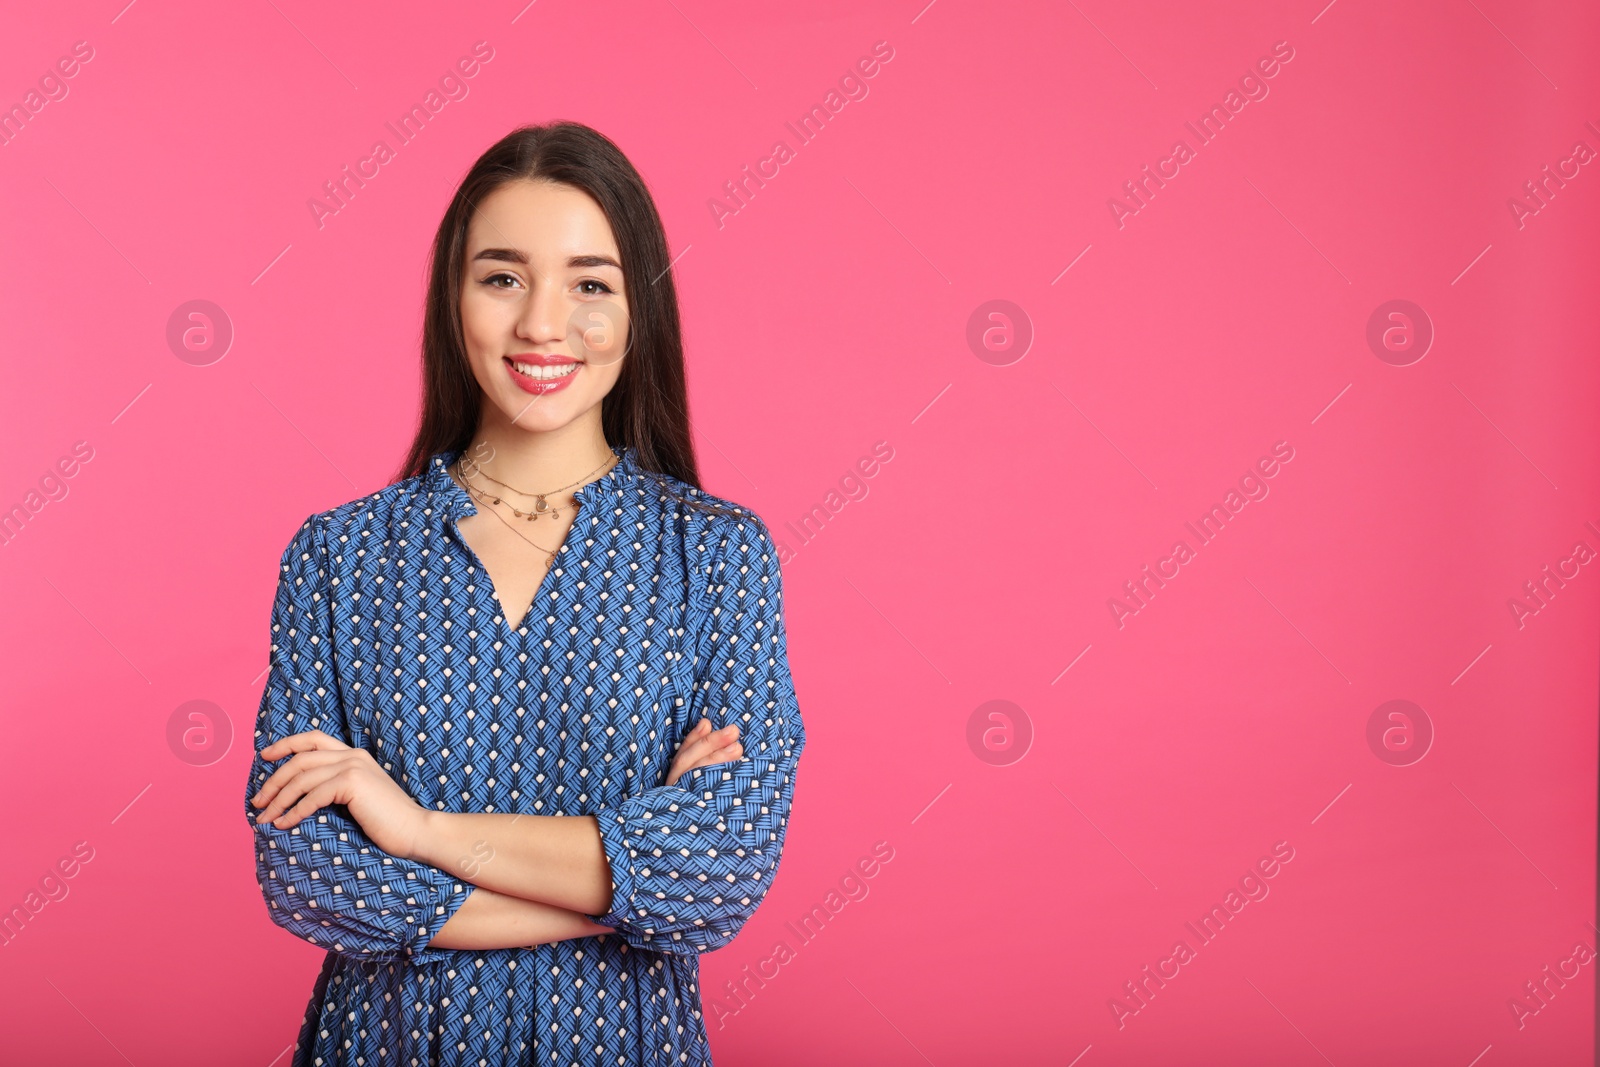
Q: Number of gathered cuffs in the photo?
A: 2